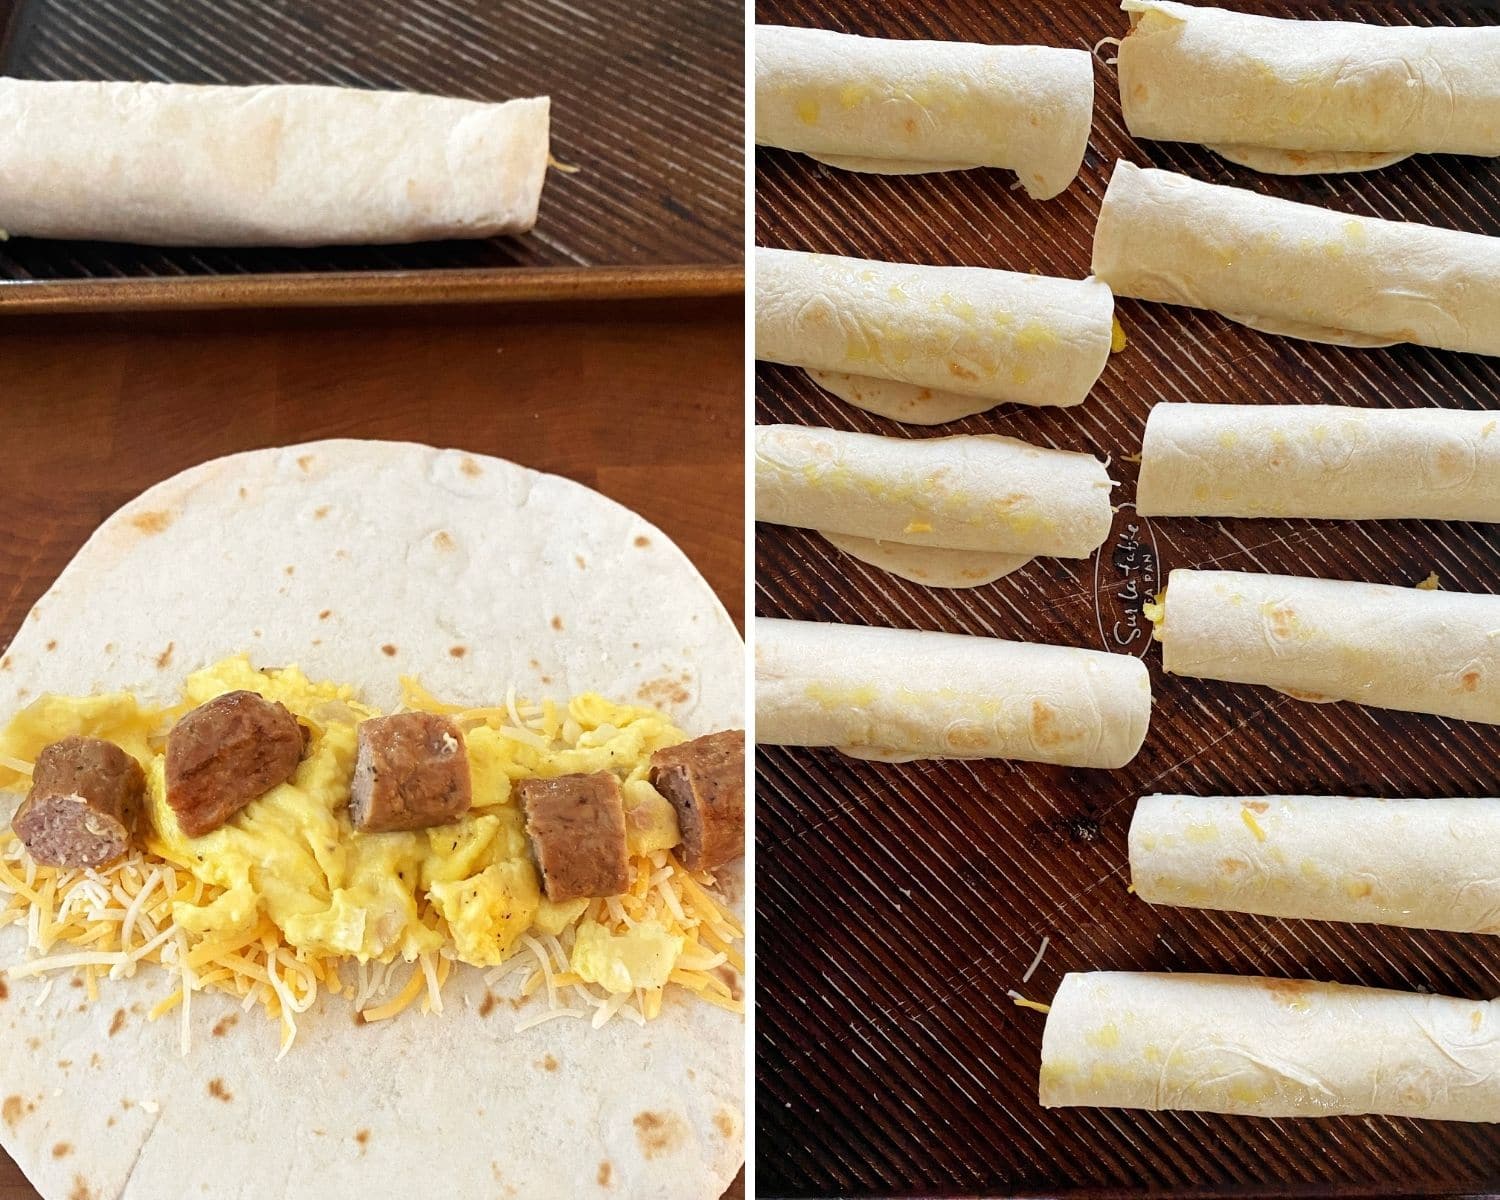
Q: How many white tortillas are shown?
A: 12